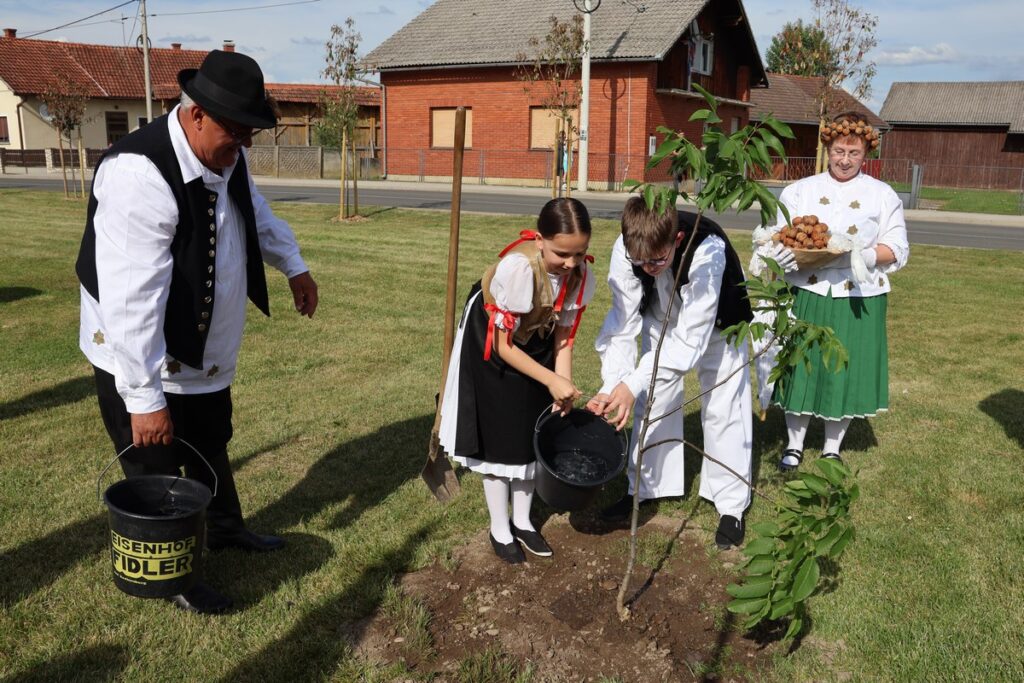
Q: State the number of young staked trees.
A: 4